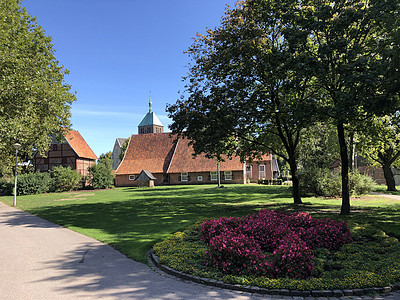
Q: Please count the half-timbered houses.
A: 1